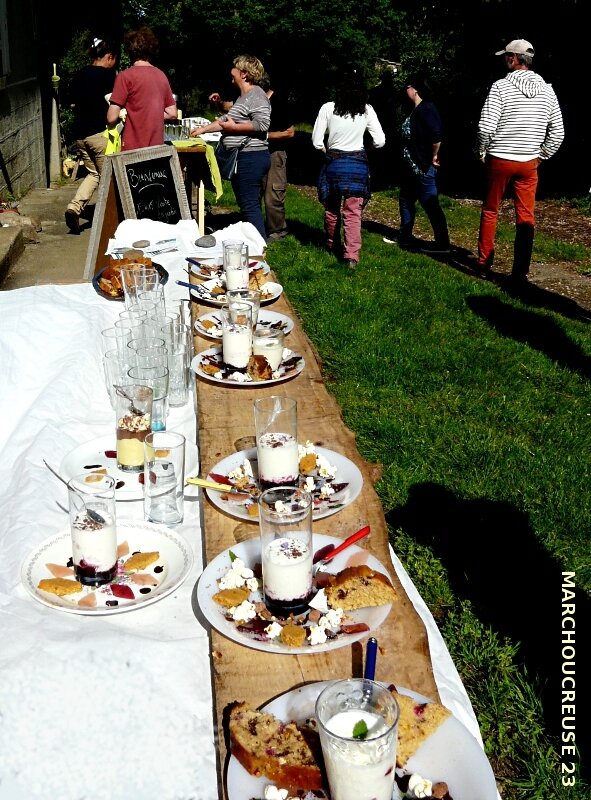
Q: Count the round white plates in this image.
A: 9